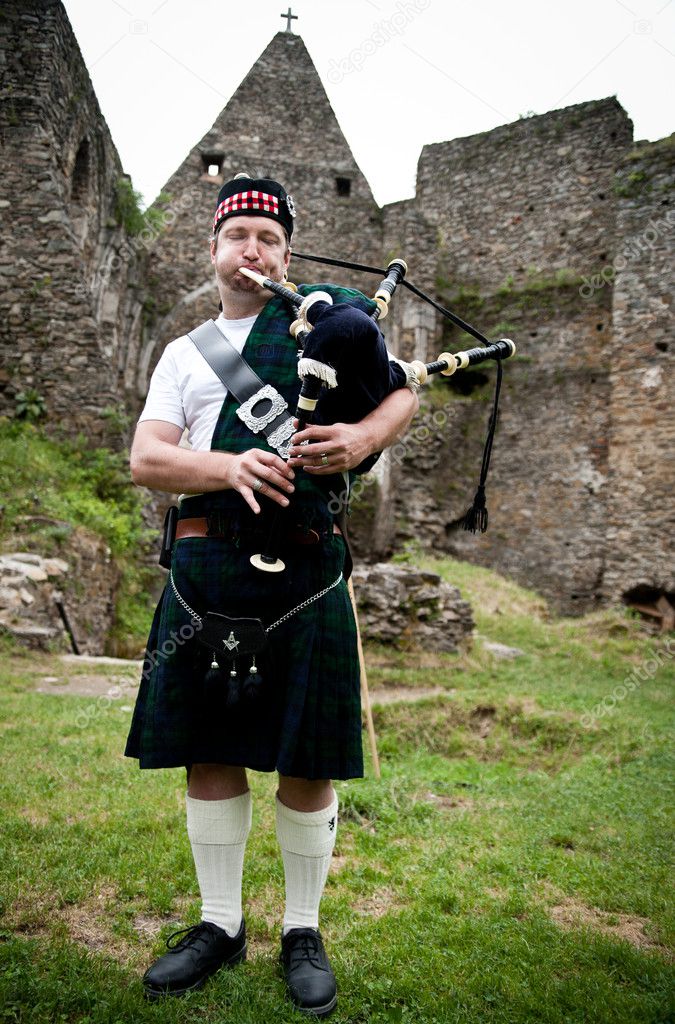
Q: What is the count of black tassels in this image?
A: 4